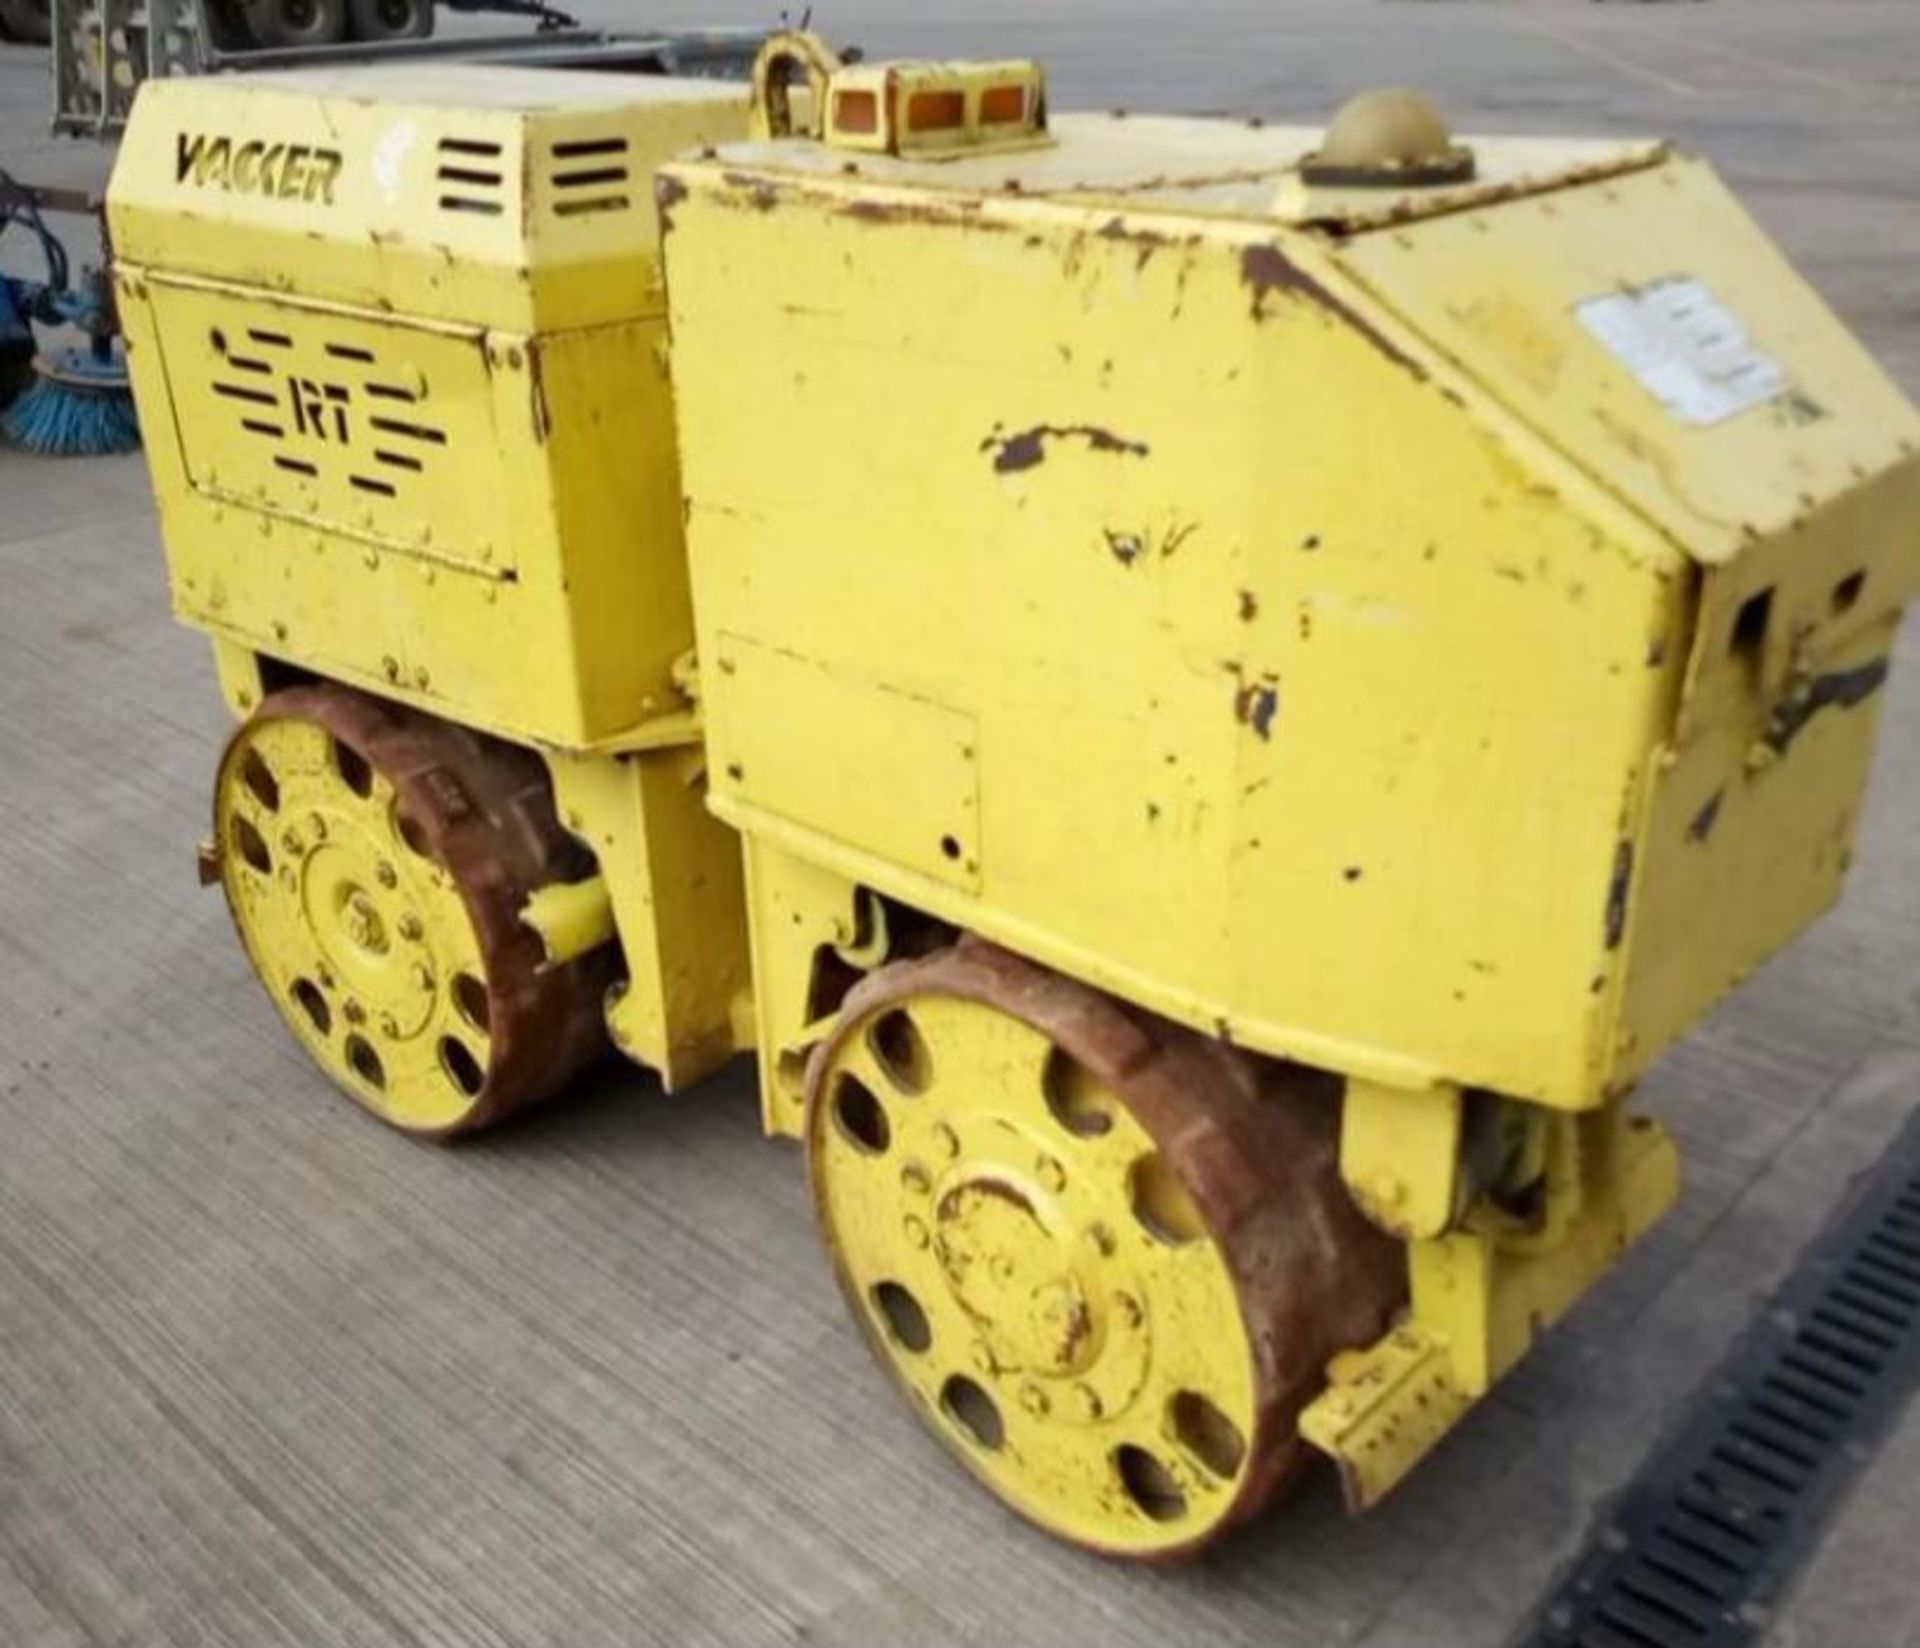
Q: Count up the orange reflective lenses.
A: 3